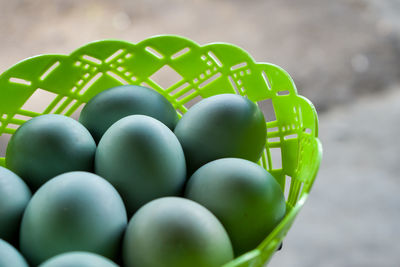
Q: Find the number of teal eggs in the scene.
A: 10